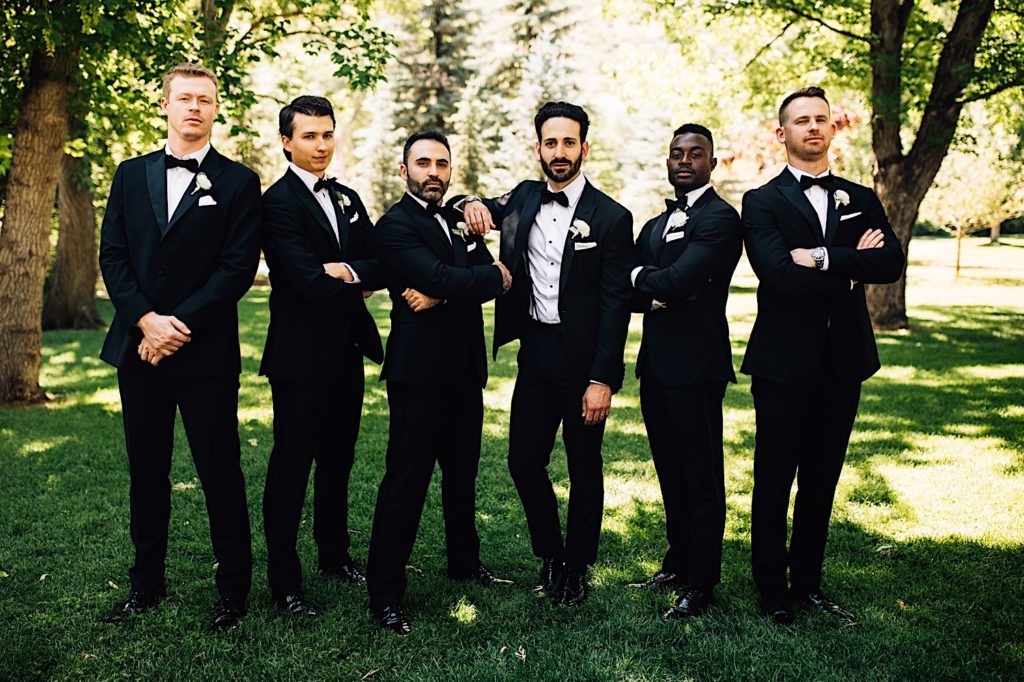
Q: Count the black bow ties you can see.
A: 6